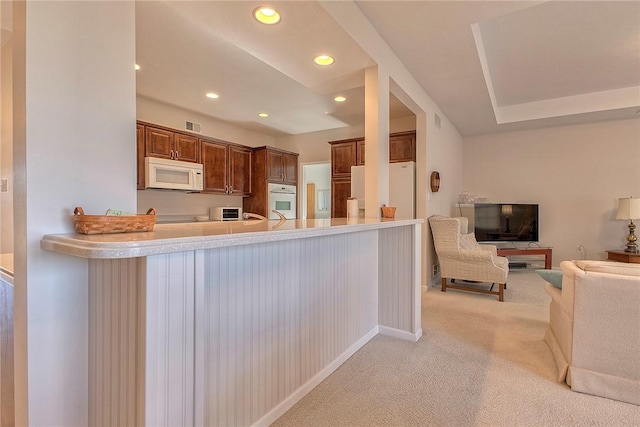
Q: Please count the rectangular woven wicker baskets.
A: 1